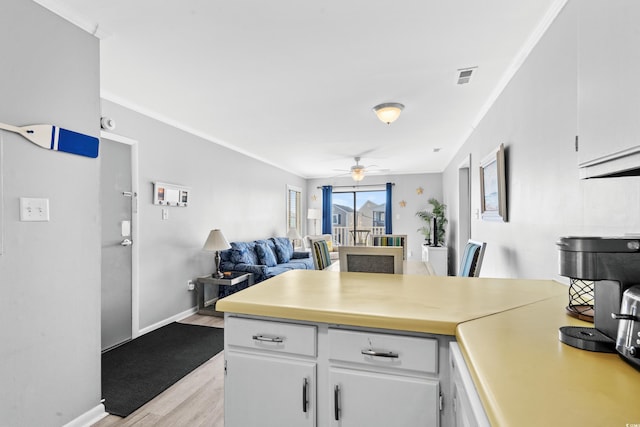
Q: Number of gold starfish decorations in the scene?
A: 3